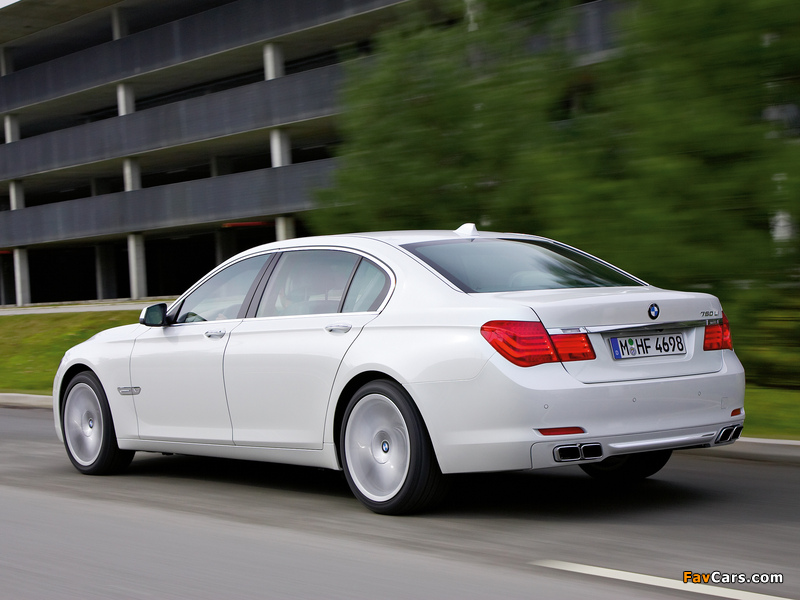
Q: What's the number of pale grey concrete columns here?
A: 11